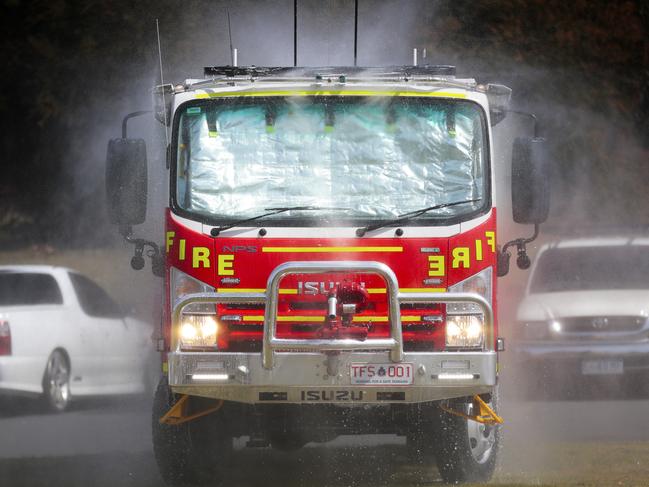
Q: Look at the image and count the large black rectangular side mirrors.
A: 2